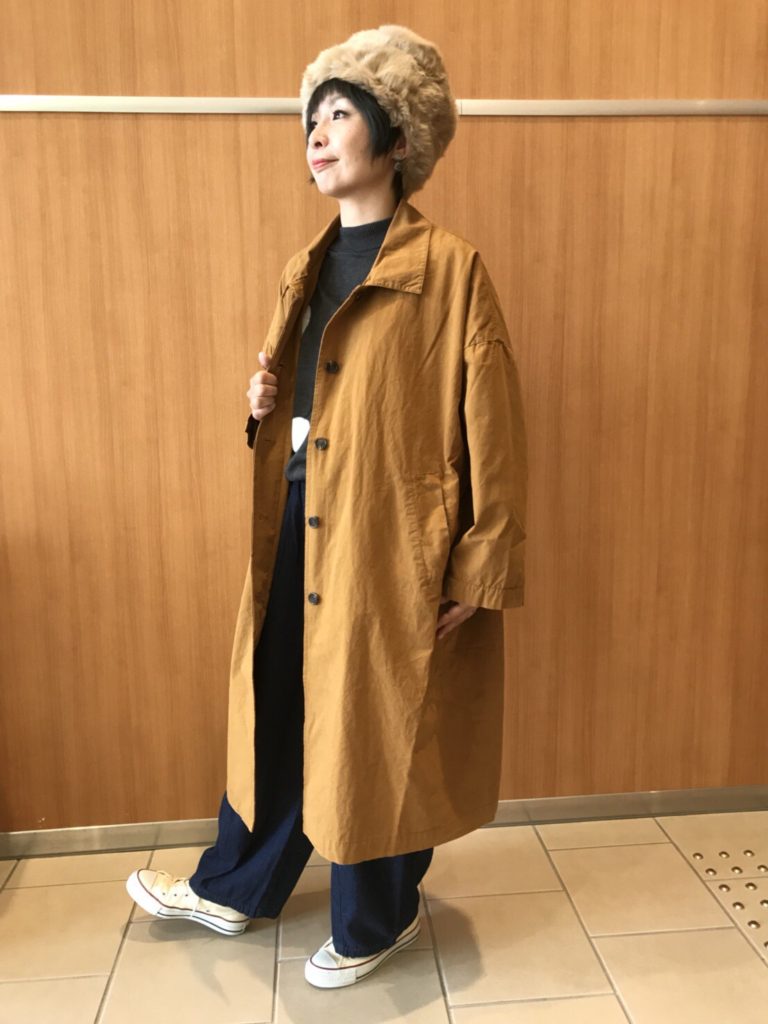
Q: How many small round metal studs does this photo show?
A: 12